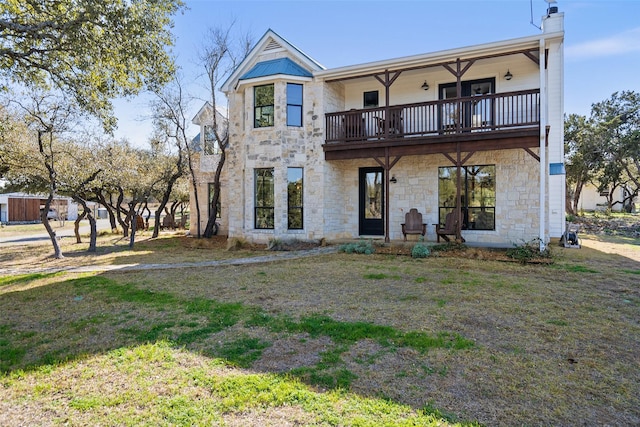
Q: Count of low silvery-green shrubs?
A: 2